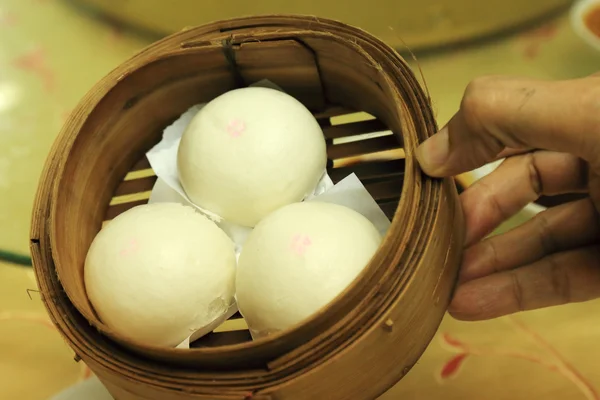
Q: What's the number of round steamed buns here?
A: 3